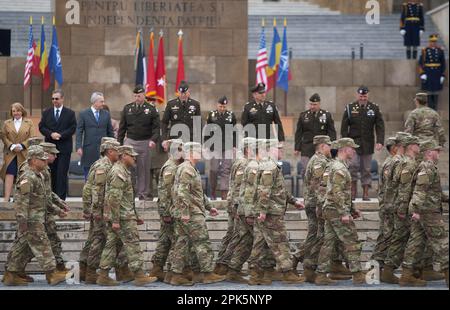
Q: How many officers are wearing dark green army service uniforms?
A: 6